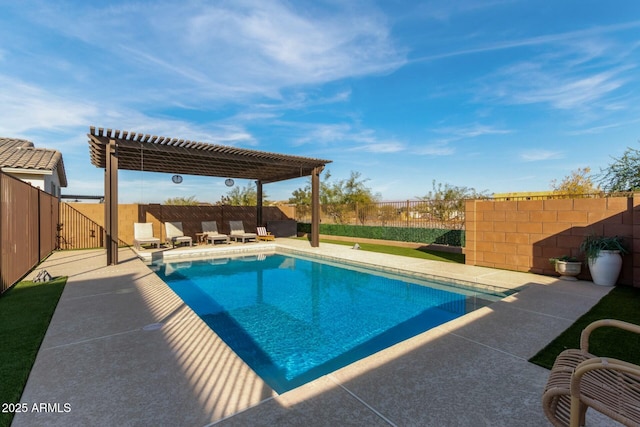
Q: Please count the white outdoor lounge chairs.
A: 4